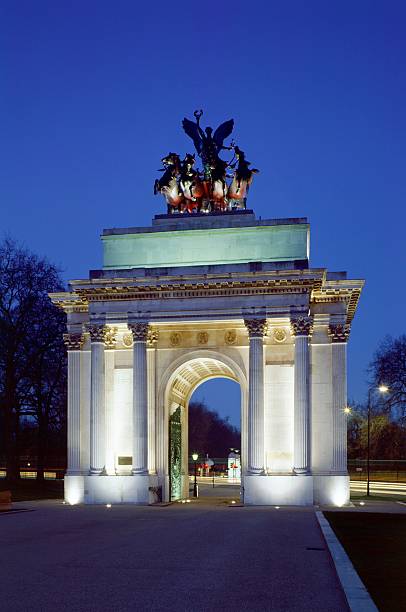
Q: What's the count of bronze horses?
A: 4